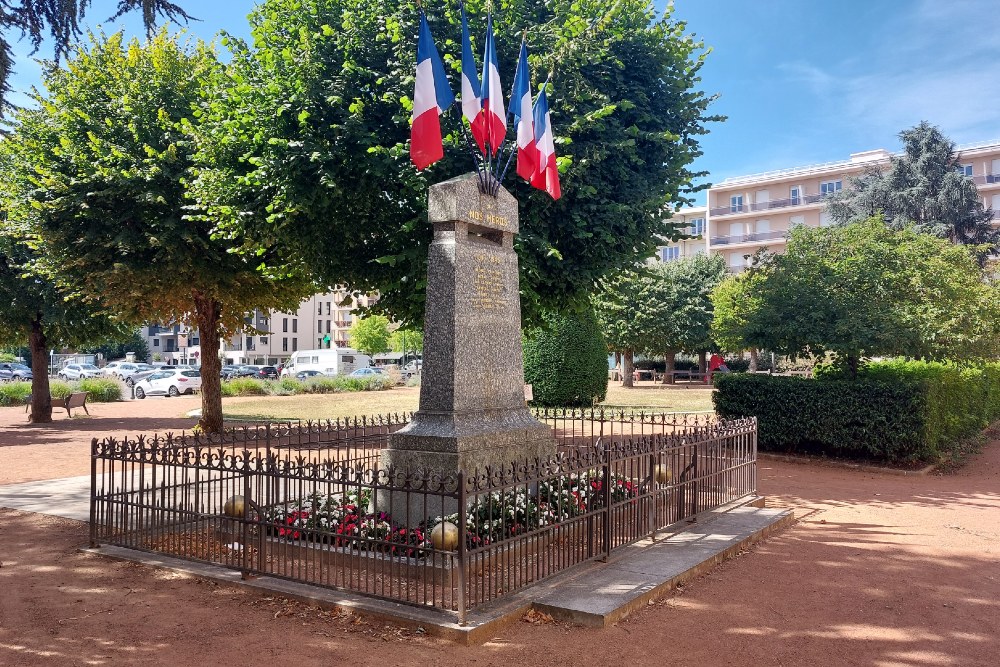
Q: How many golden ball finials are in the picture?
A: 3